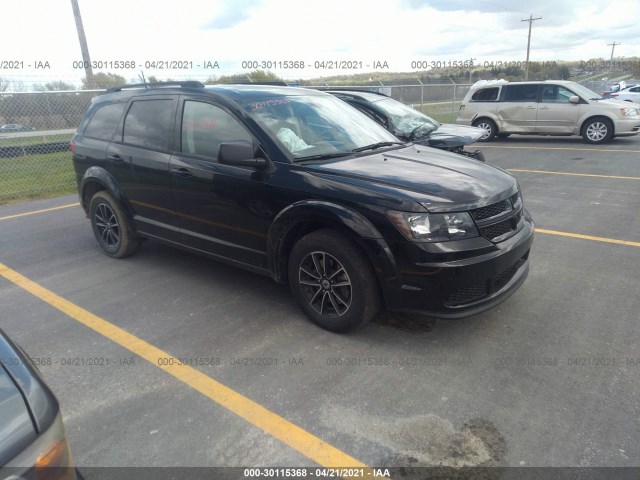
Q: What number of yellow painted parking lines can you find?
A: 5